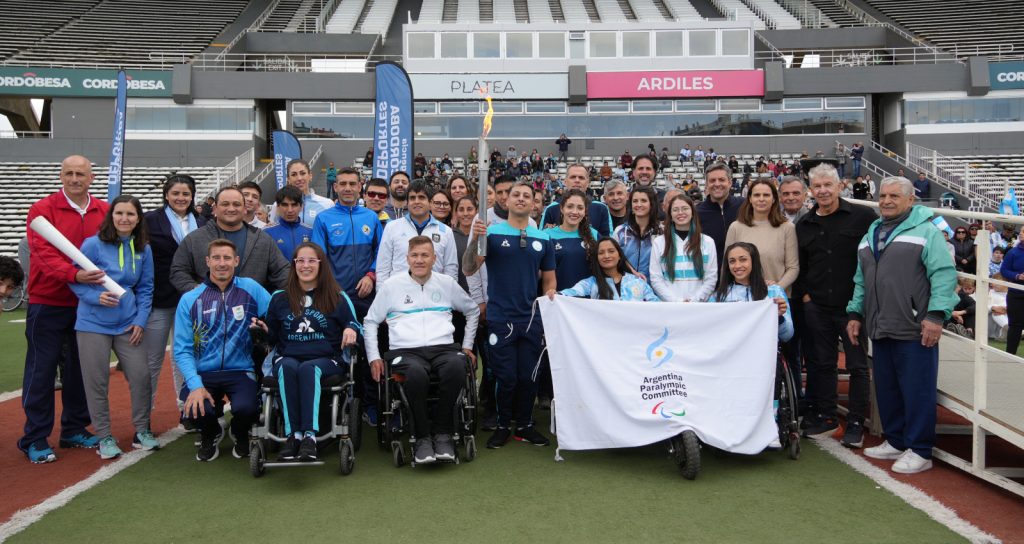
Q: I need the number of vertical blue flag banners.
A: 3